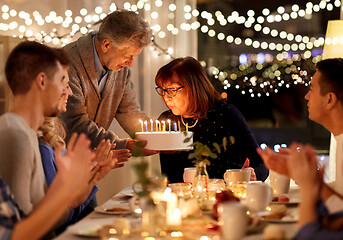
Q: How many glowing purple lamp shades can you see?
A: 0